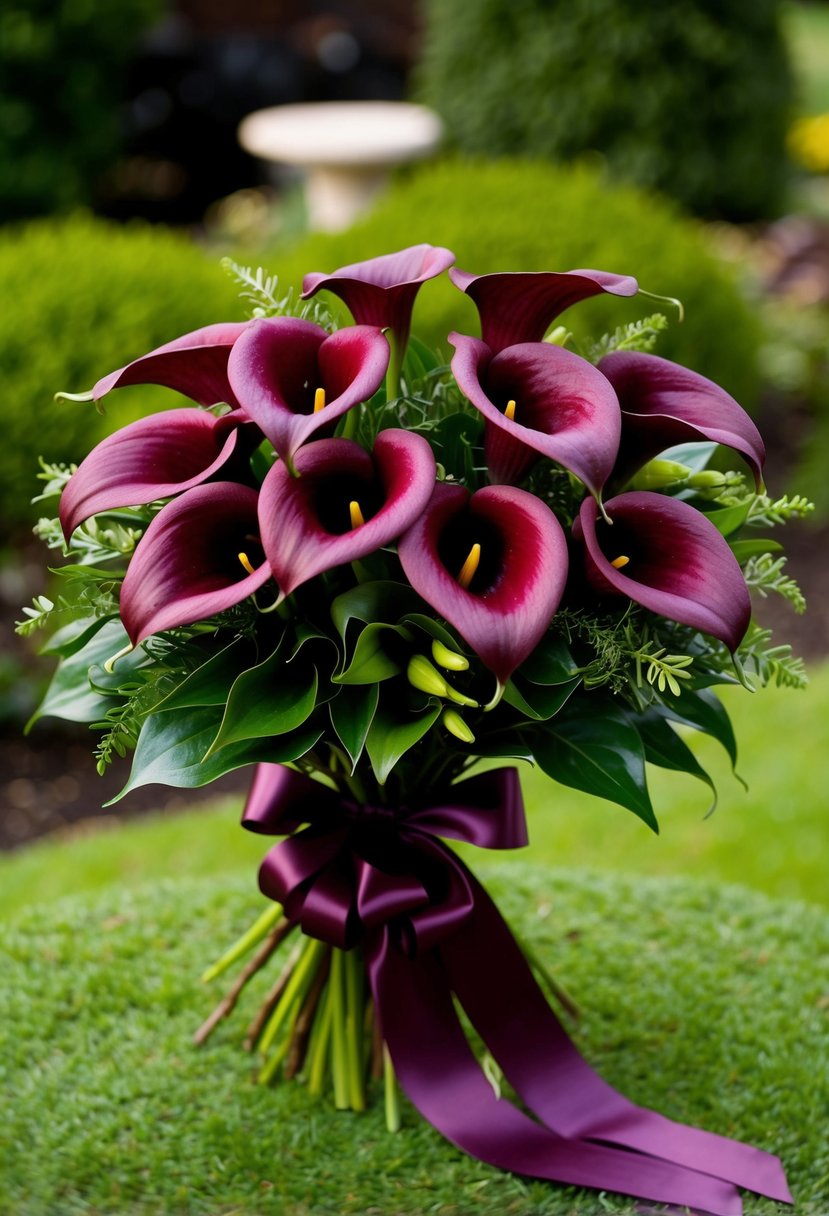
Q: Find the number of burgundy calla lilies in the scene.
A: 11